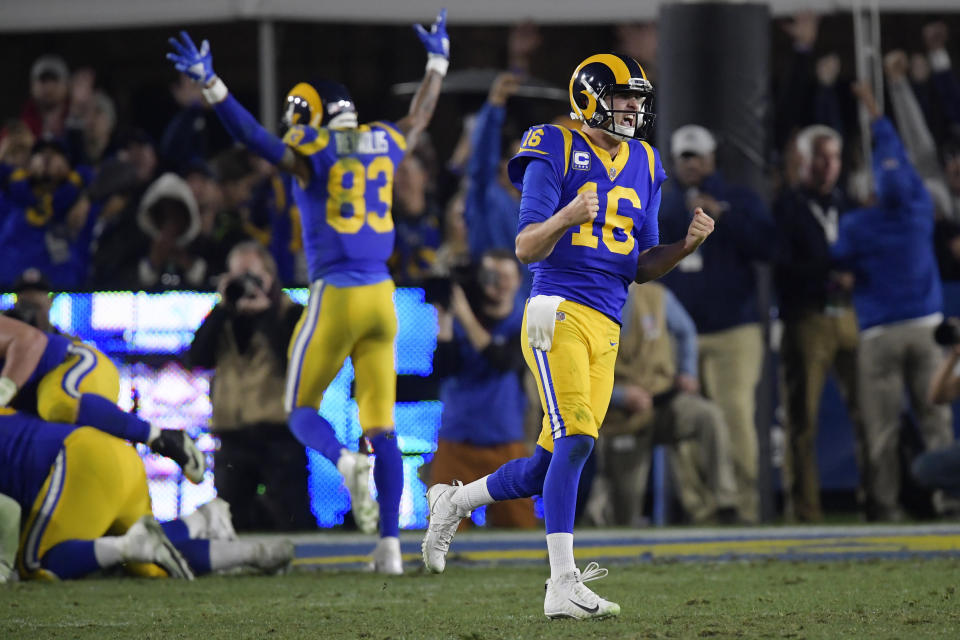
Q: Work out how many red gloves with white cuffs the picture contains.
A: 0